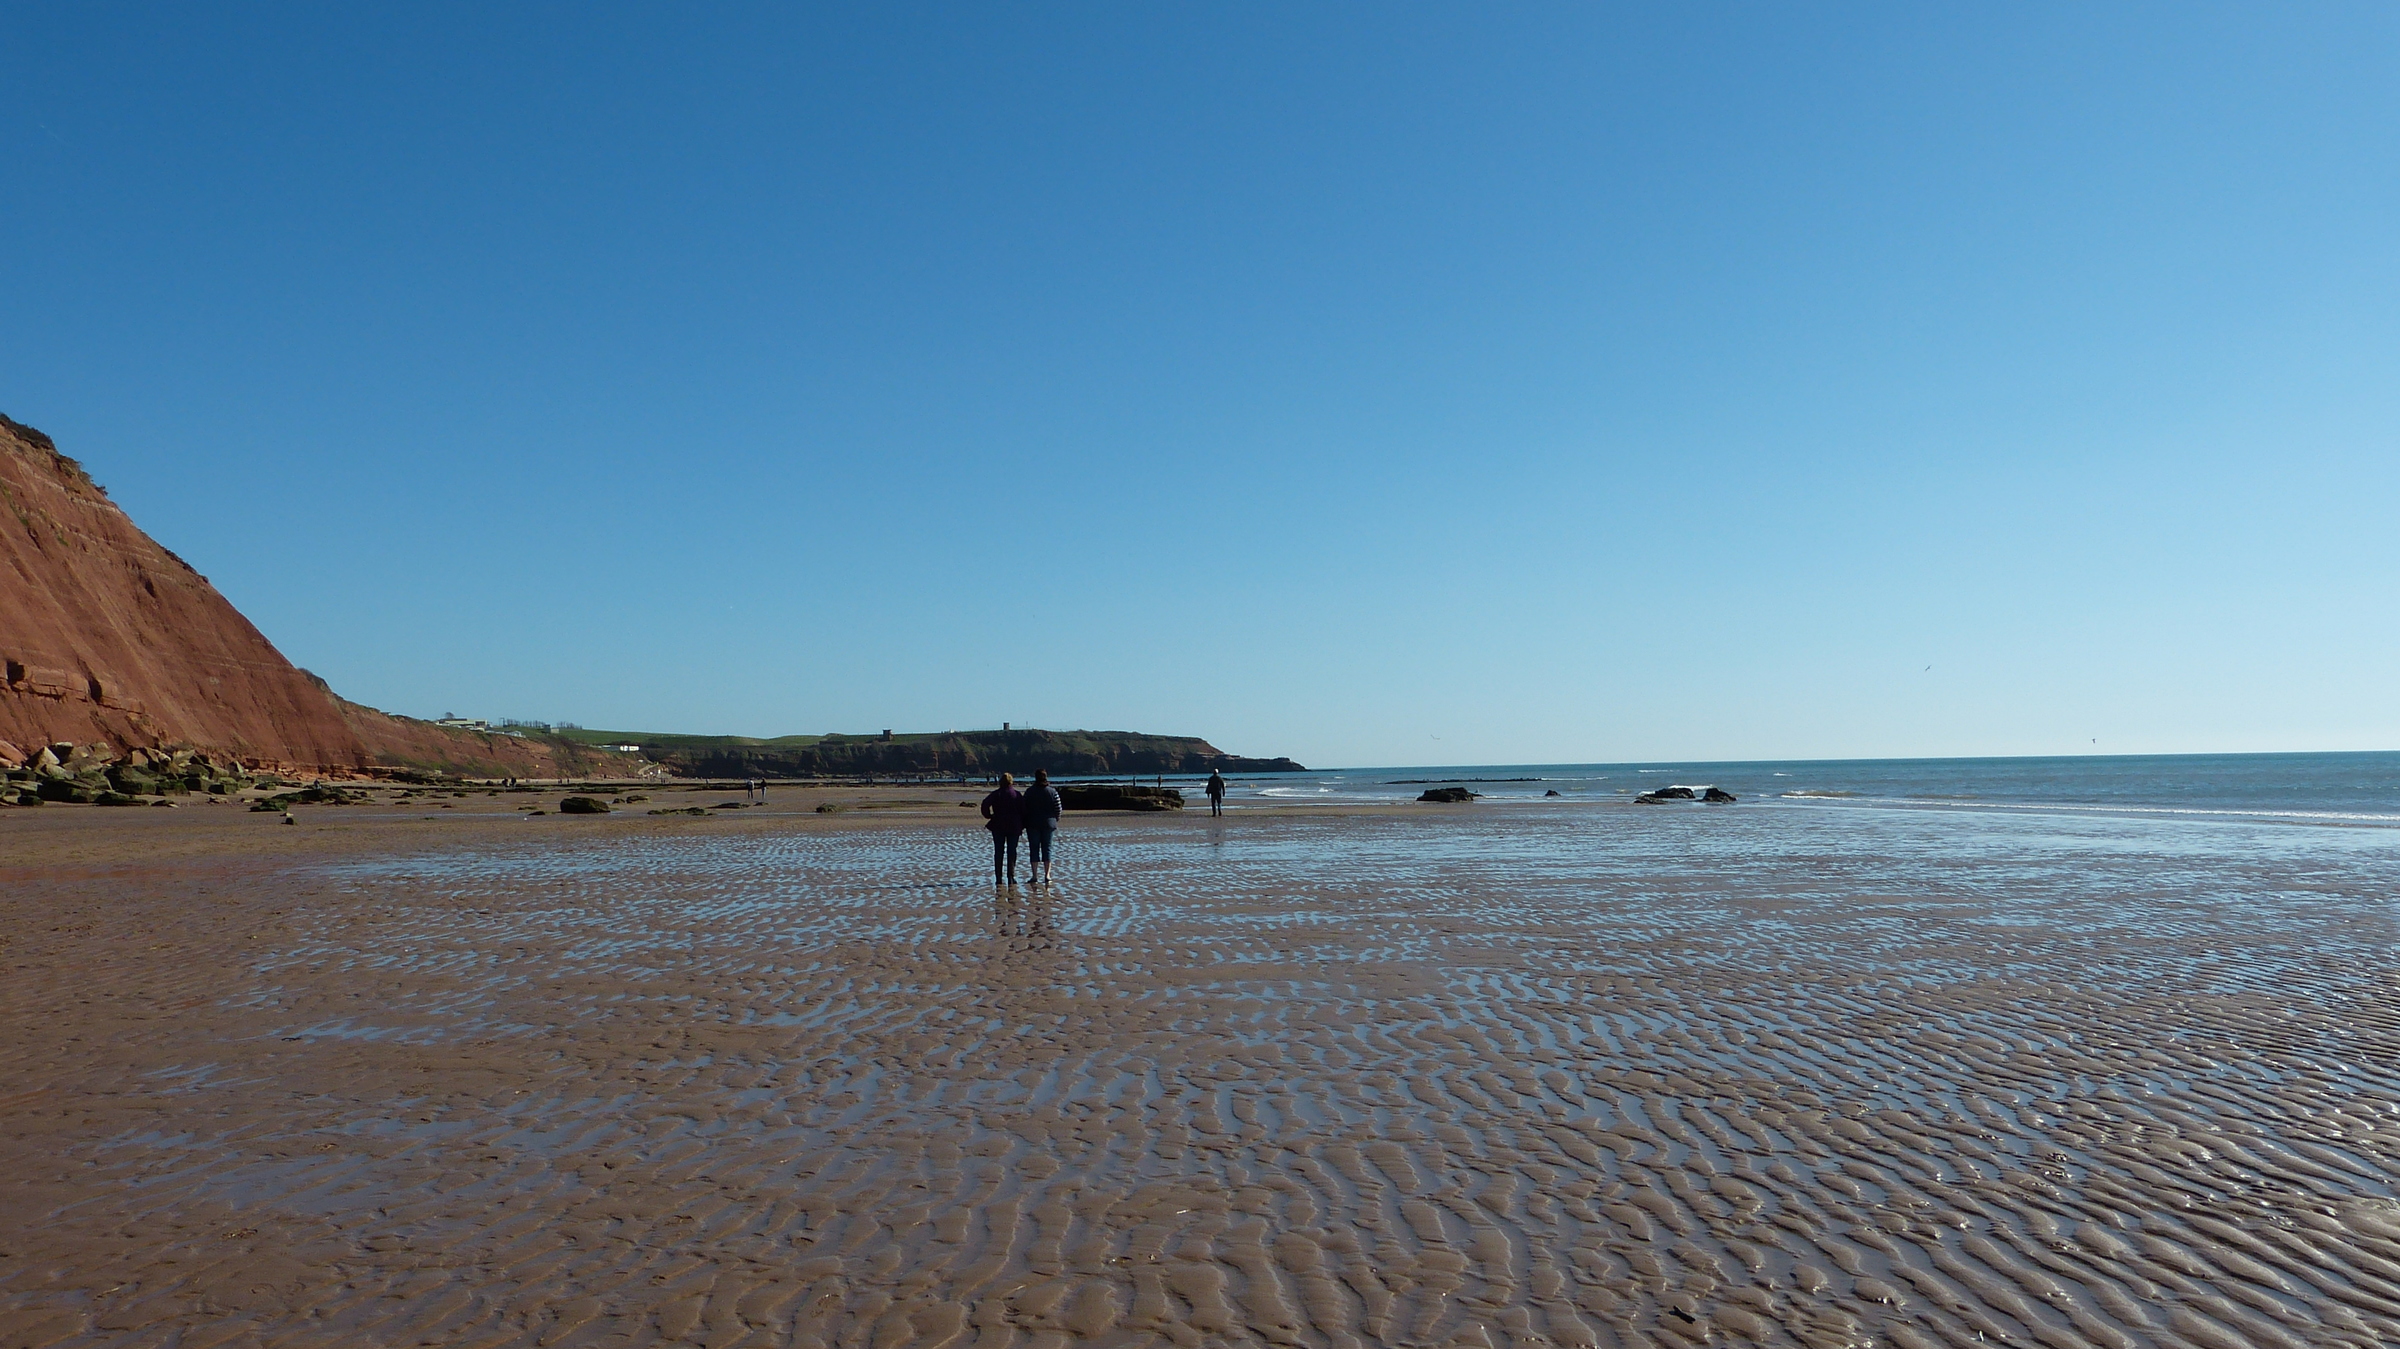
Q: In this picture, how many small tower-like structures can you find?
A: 2